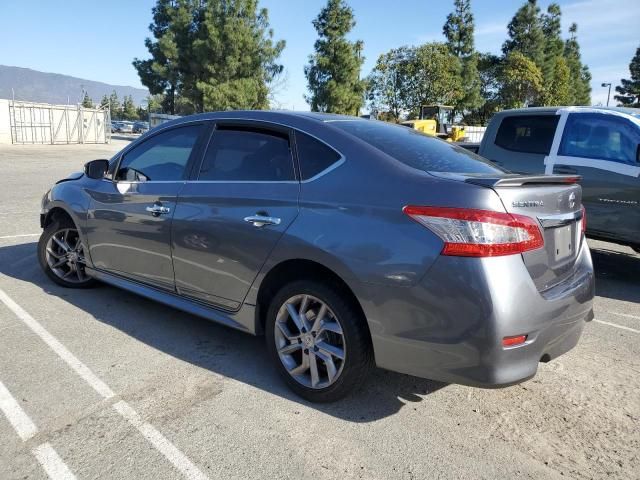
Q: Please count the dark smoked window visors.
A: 0